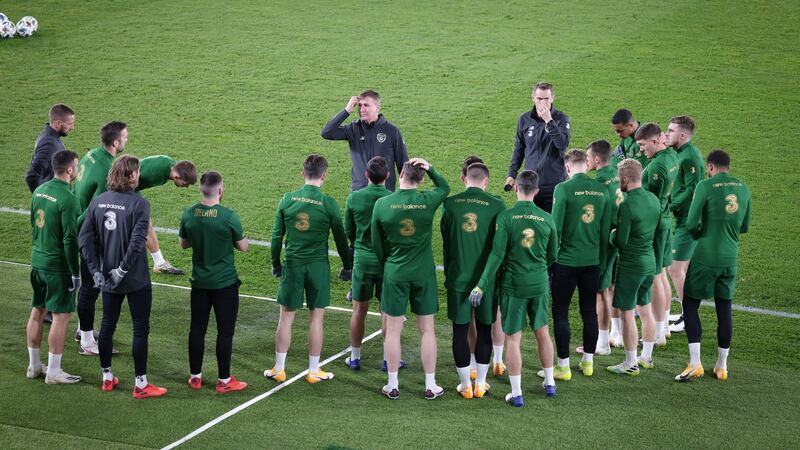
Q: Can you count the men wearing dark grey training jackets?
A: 4